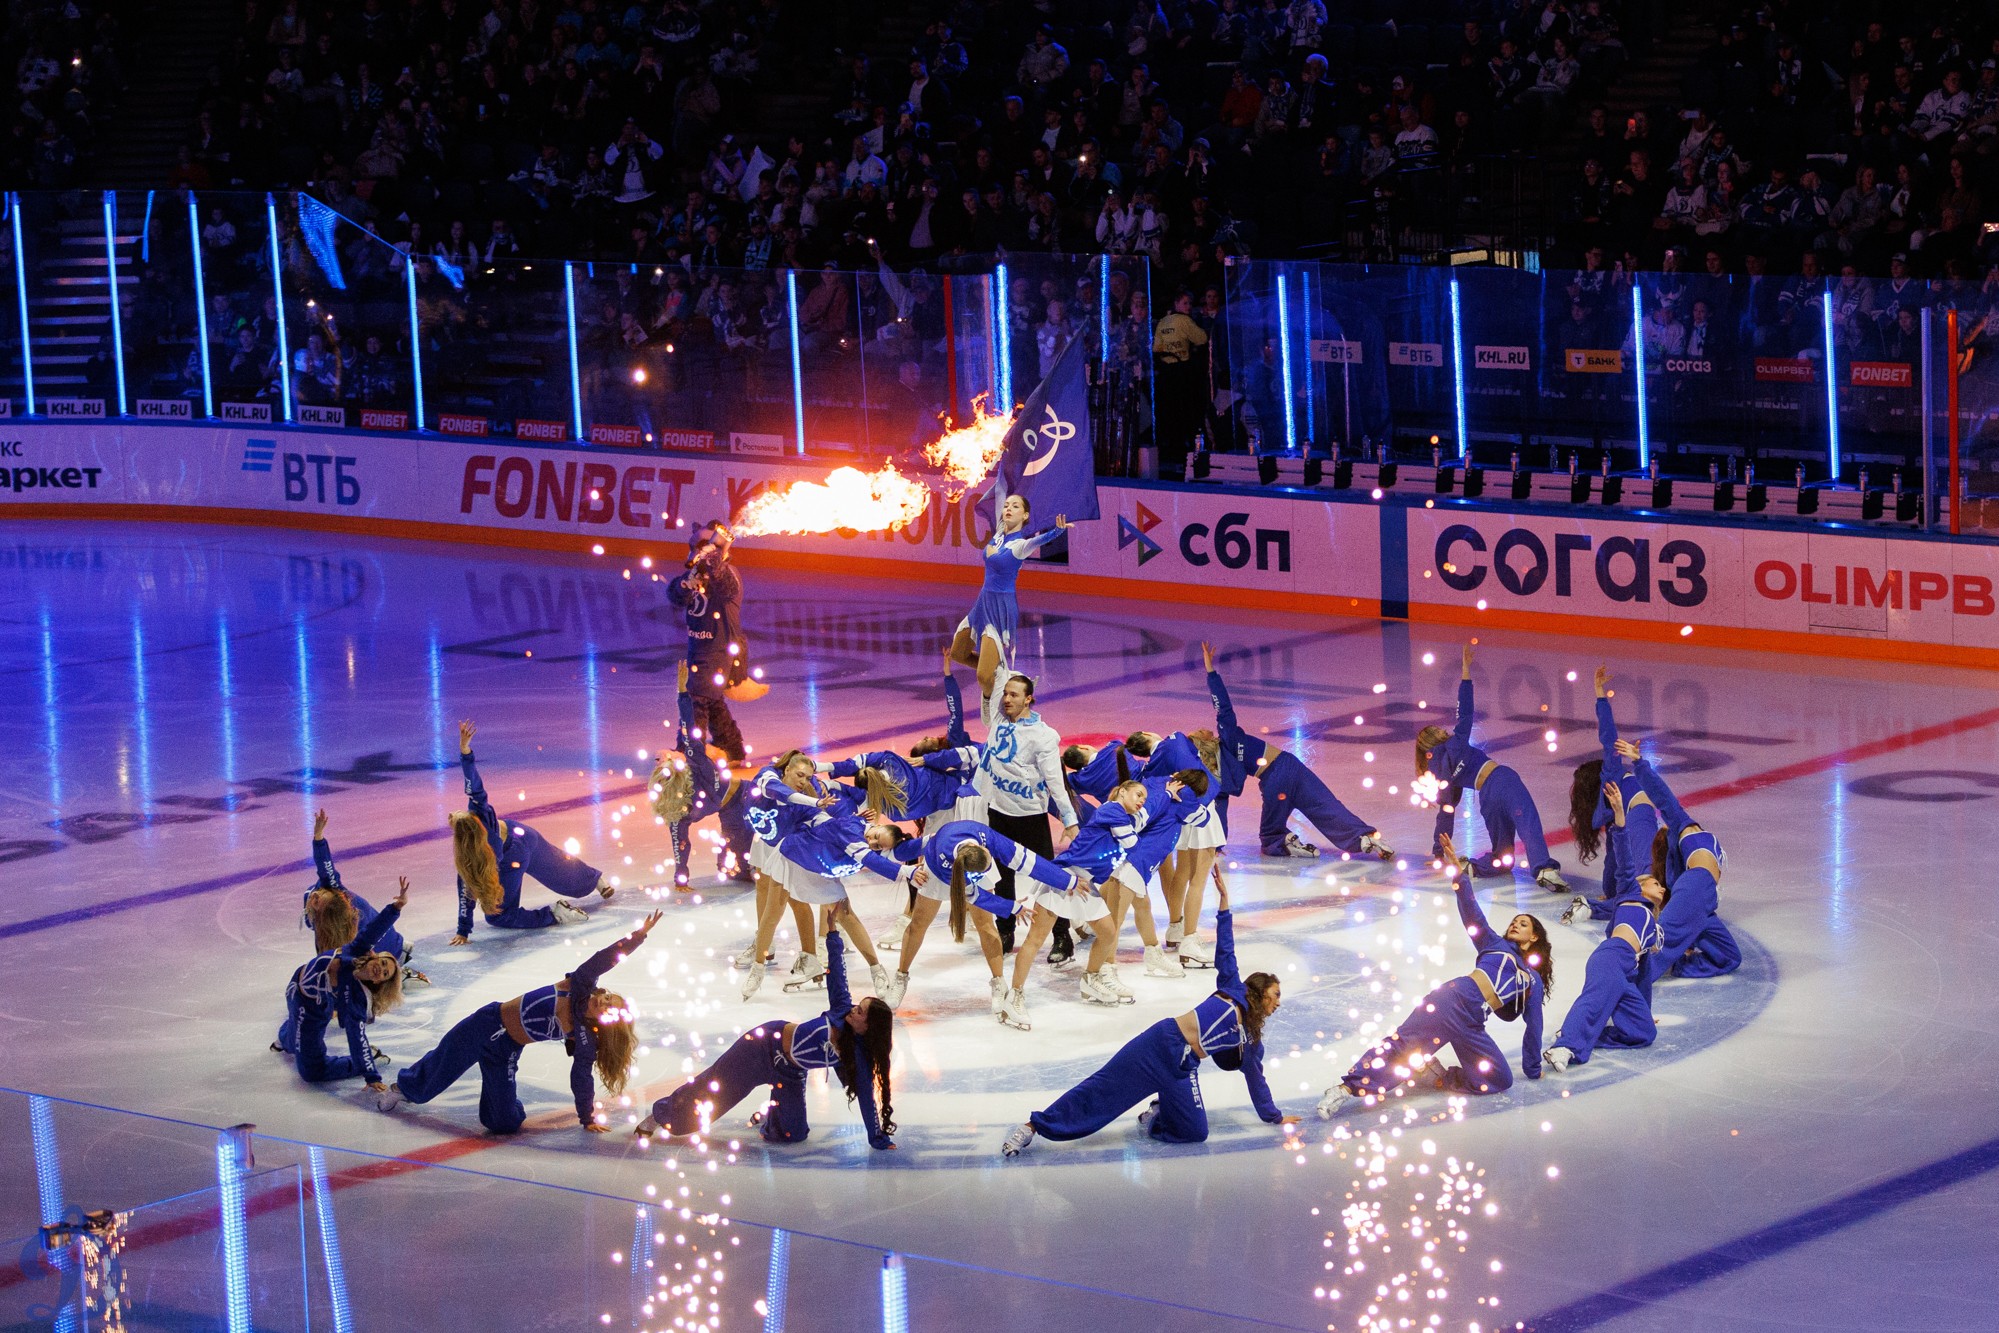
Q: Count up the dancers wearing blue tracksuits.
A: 14